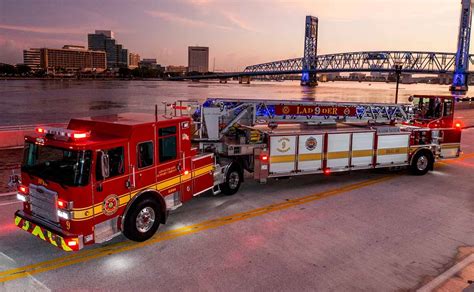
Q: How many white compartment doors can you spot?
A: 5